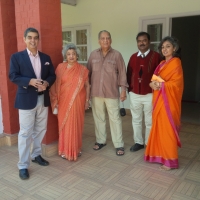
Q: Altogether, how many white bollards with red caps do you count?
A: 0